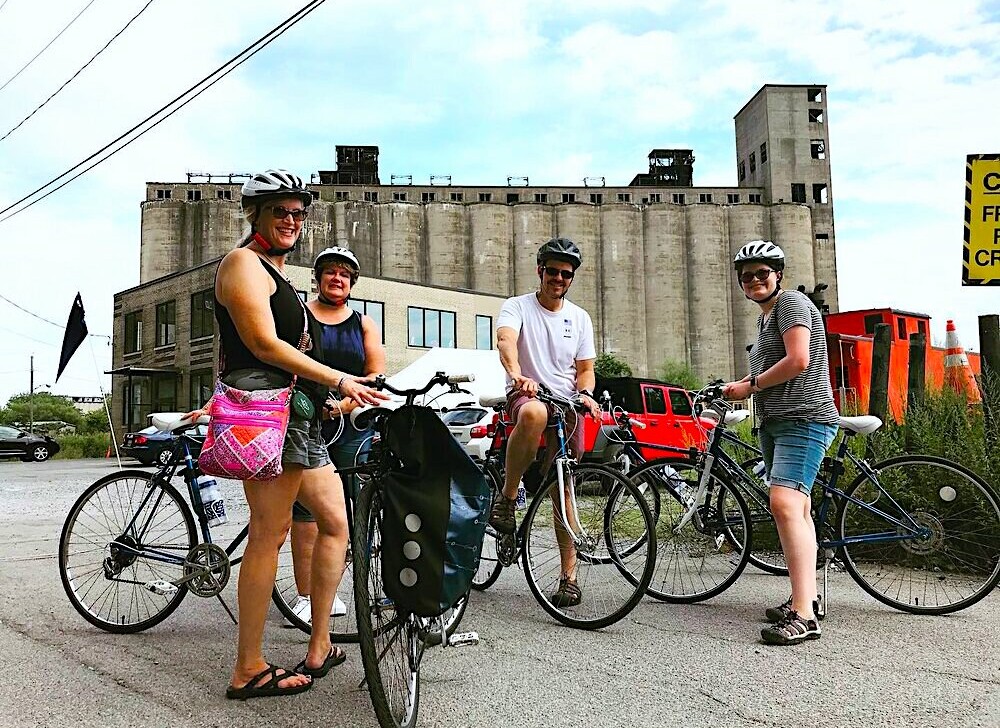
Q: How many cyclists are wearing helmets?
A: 4